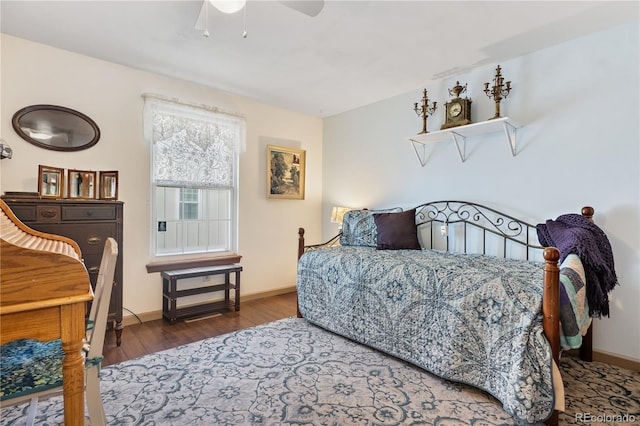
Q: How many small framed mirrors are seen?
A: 3